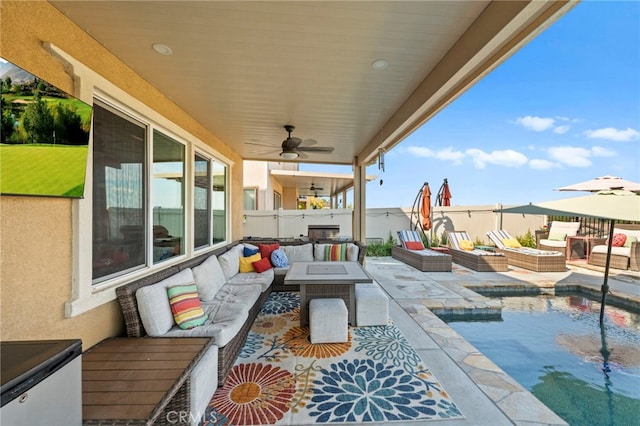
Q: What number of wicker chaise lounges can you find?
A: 3